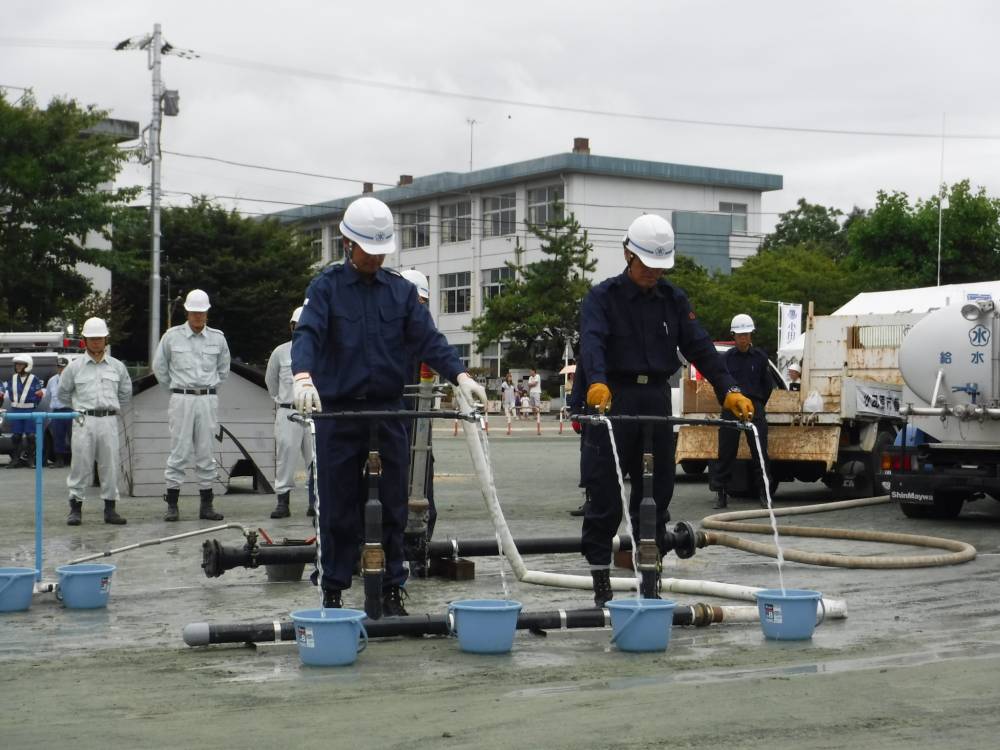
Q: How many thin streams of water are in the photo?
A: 4